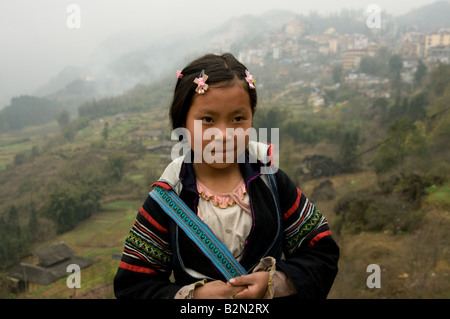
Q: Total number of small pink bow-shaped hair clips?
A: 3